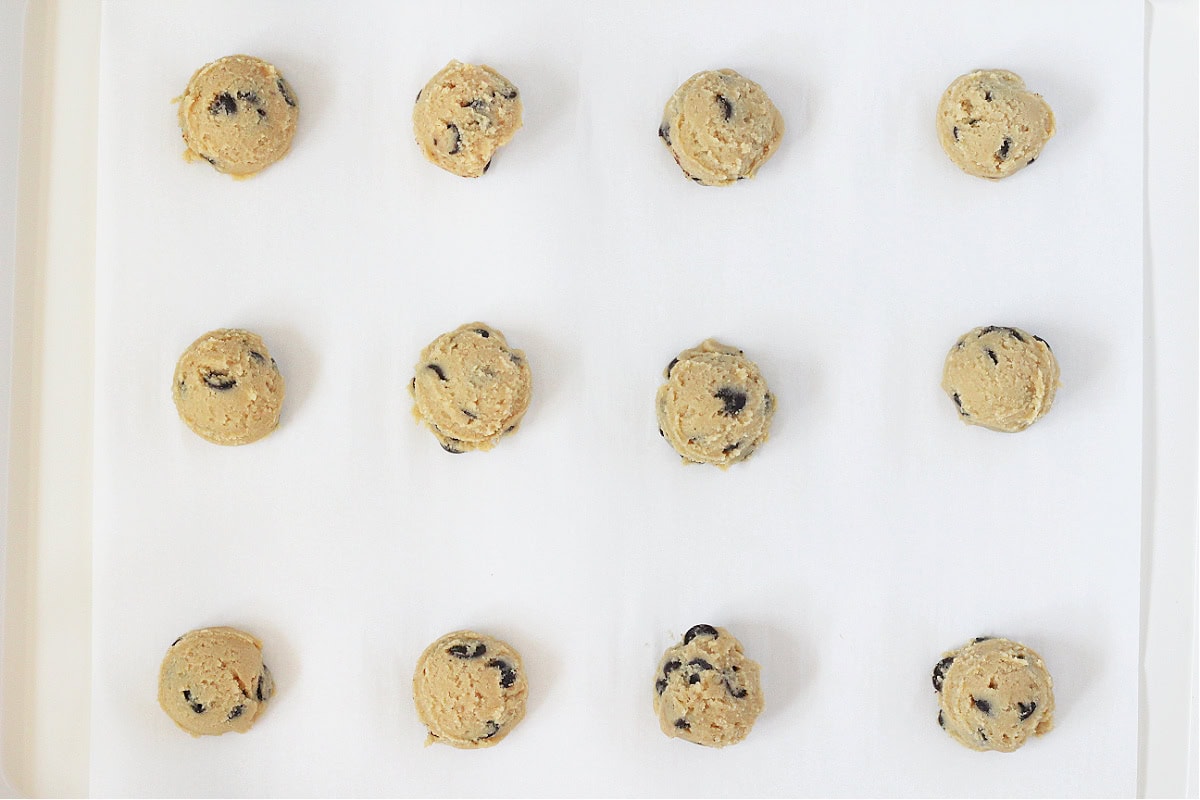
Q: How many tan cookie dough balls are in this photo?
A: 12